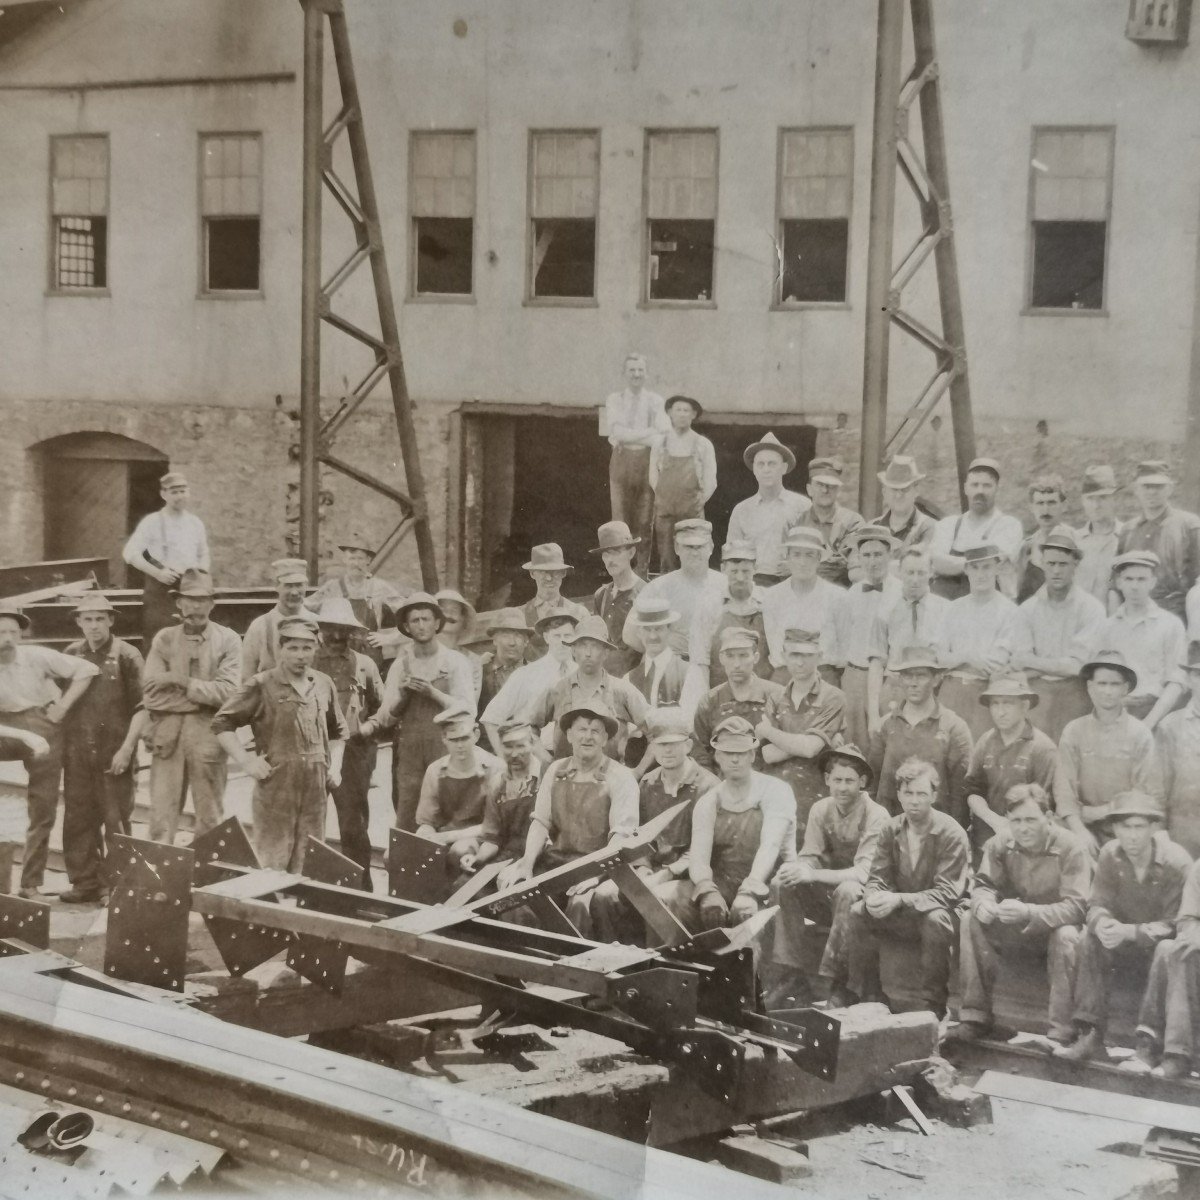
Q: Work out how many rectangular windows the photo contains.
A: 7